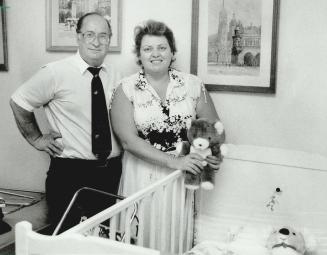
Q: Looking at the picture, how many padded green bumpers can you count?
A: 0